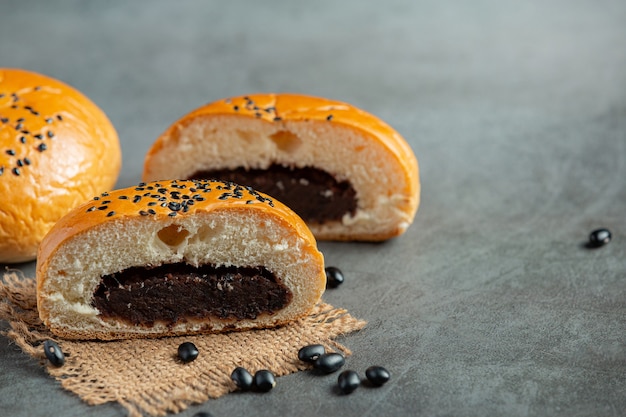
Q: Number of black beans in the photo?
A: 11